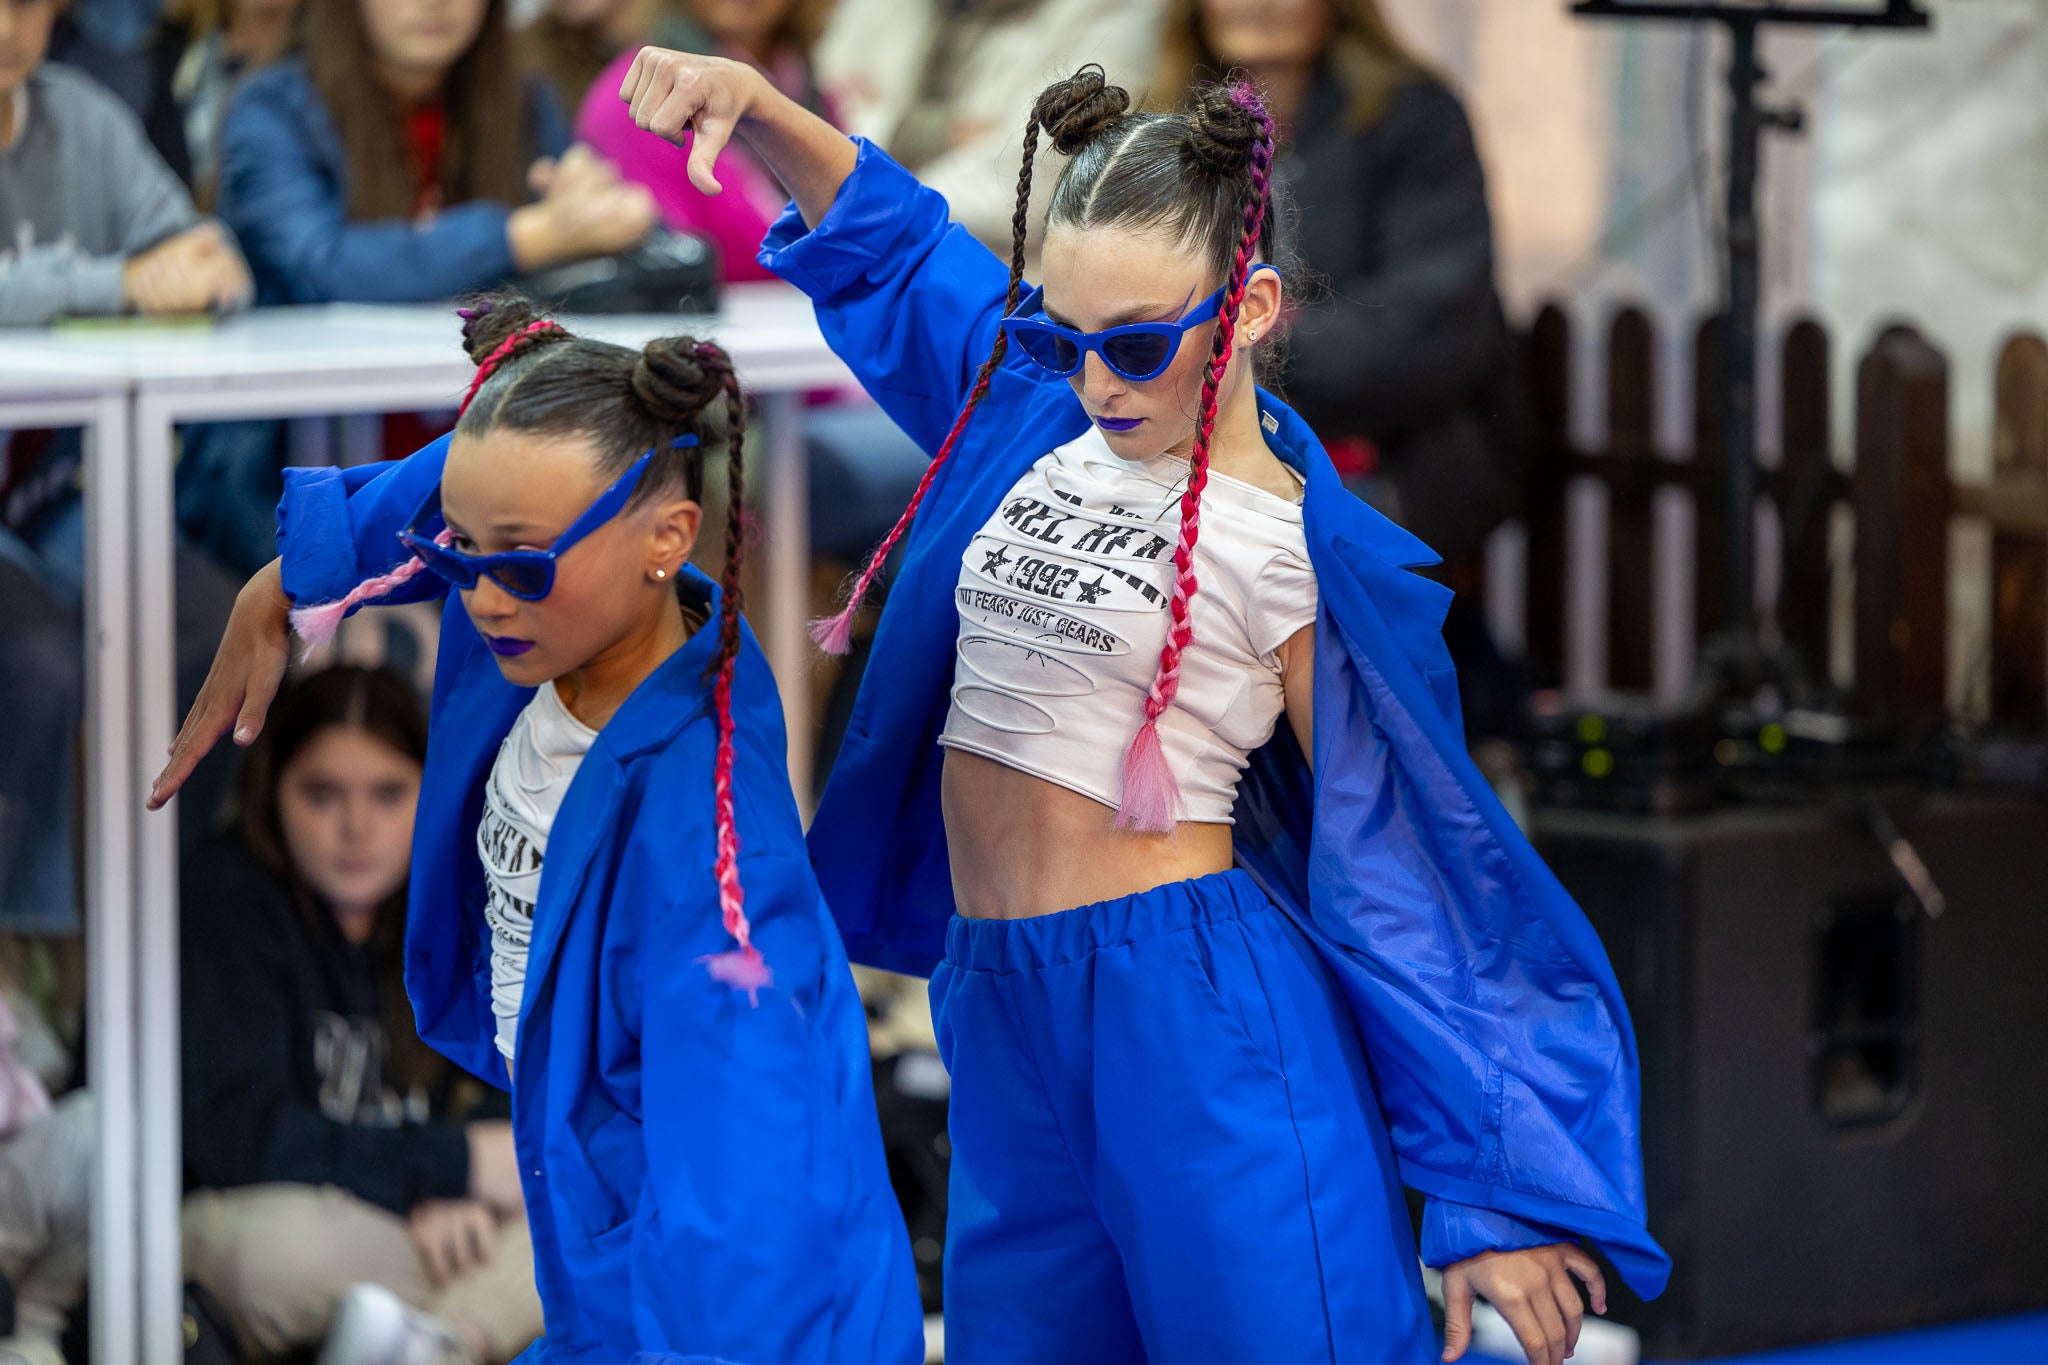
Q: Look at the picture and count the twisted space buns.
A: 4